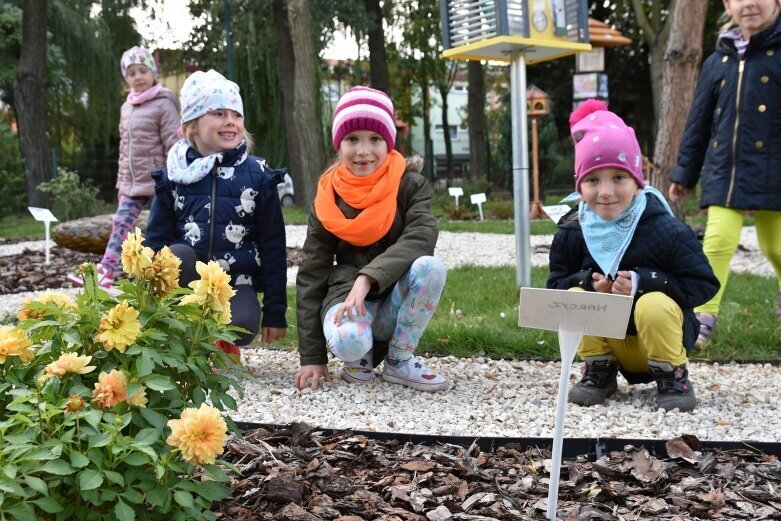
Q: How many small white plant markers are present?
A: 5